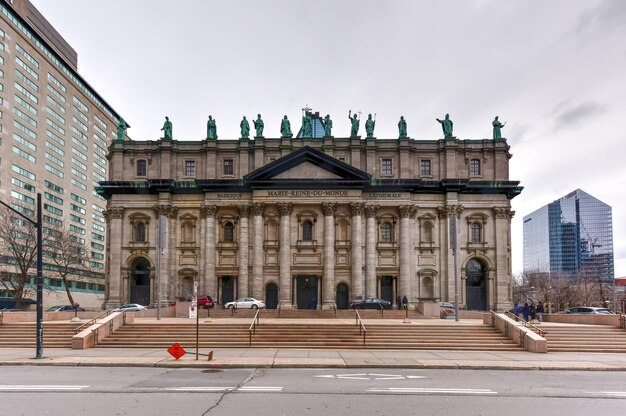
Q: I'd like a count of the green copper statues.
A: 13